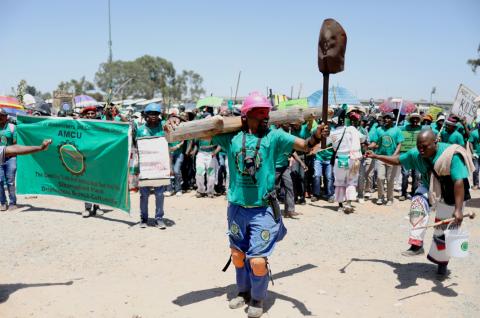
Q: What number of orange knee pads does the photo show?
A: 2